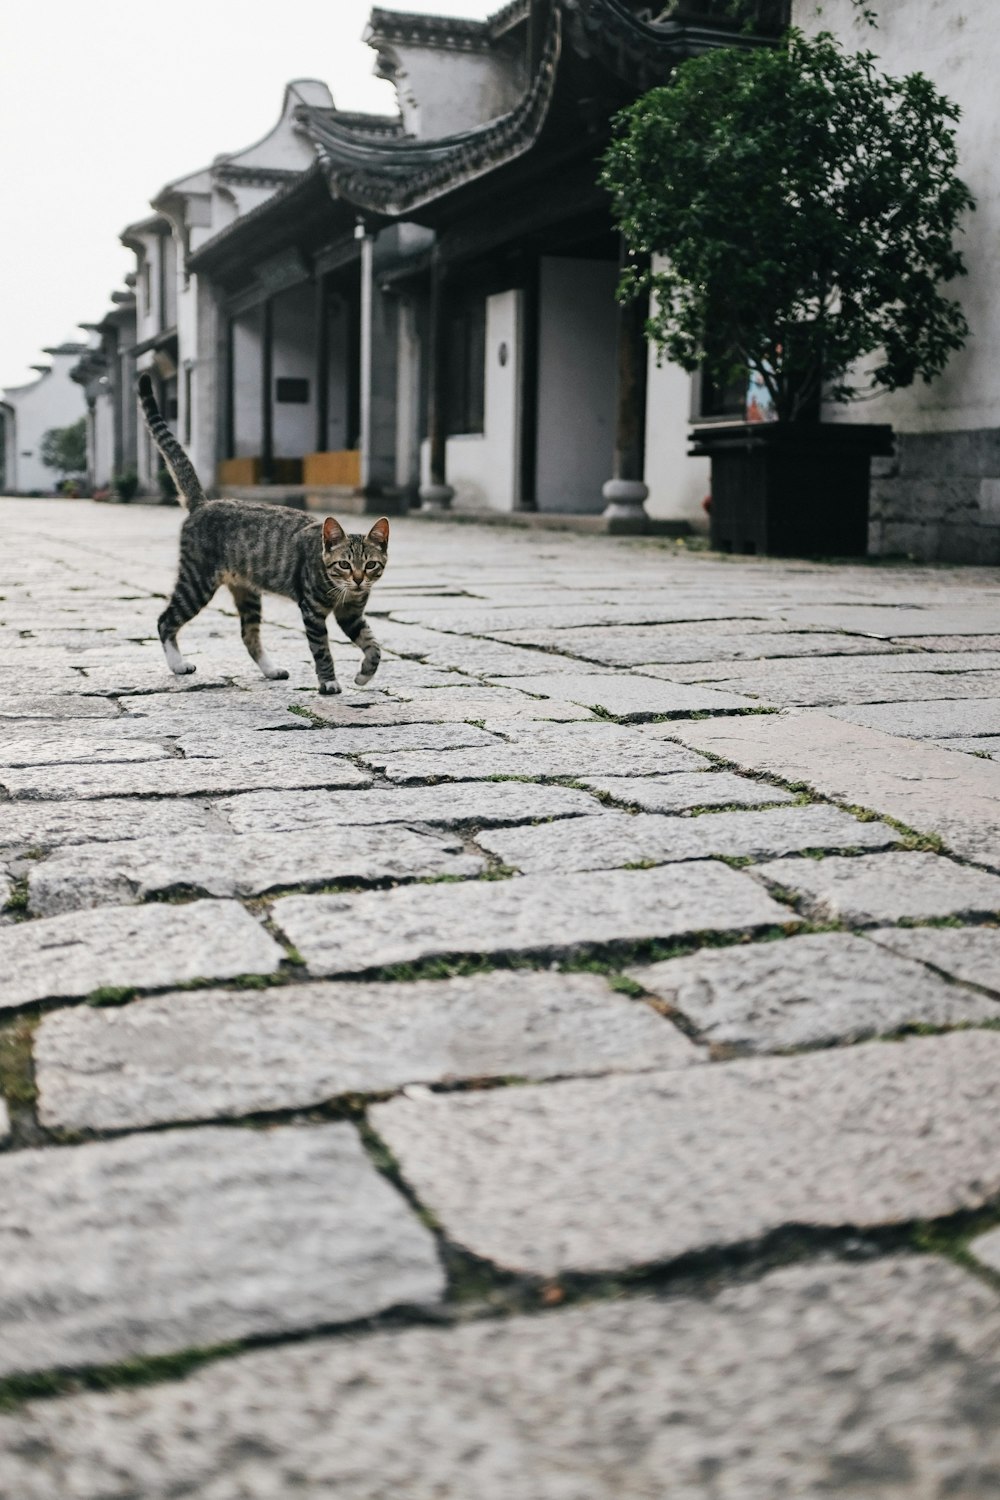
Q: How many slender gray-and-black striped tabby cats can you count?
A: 1